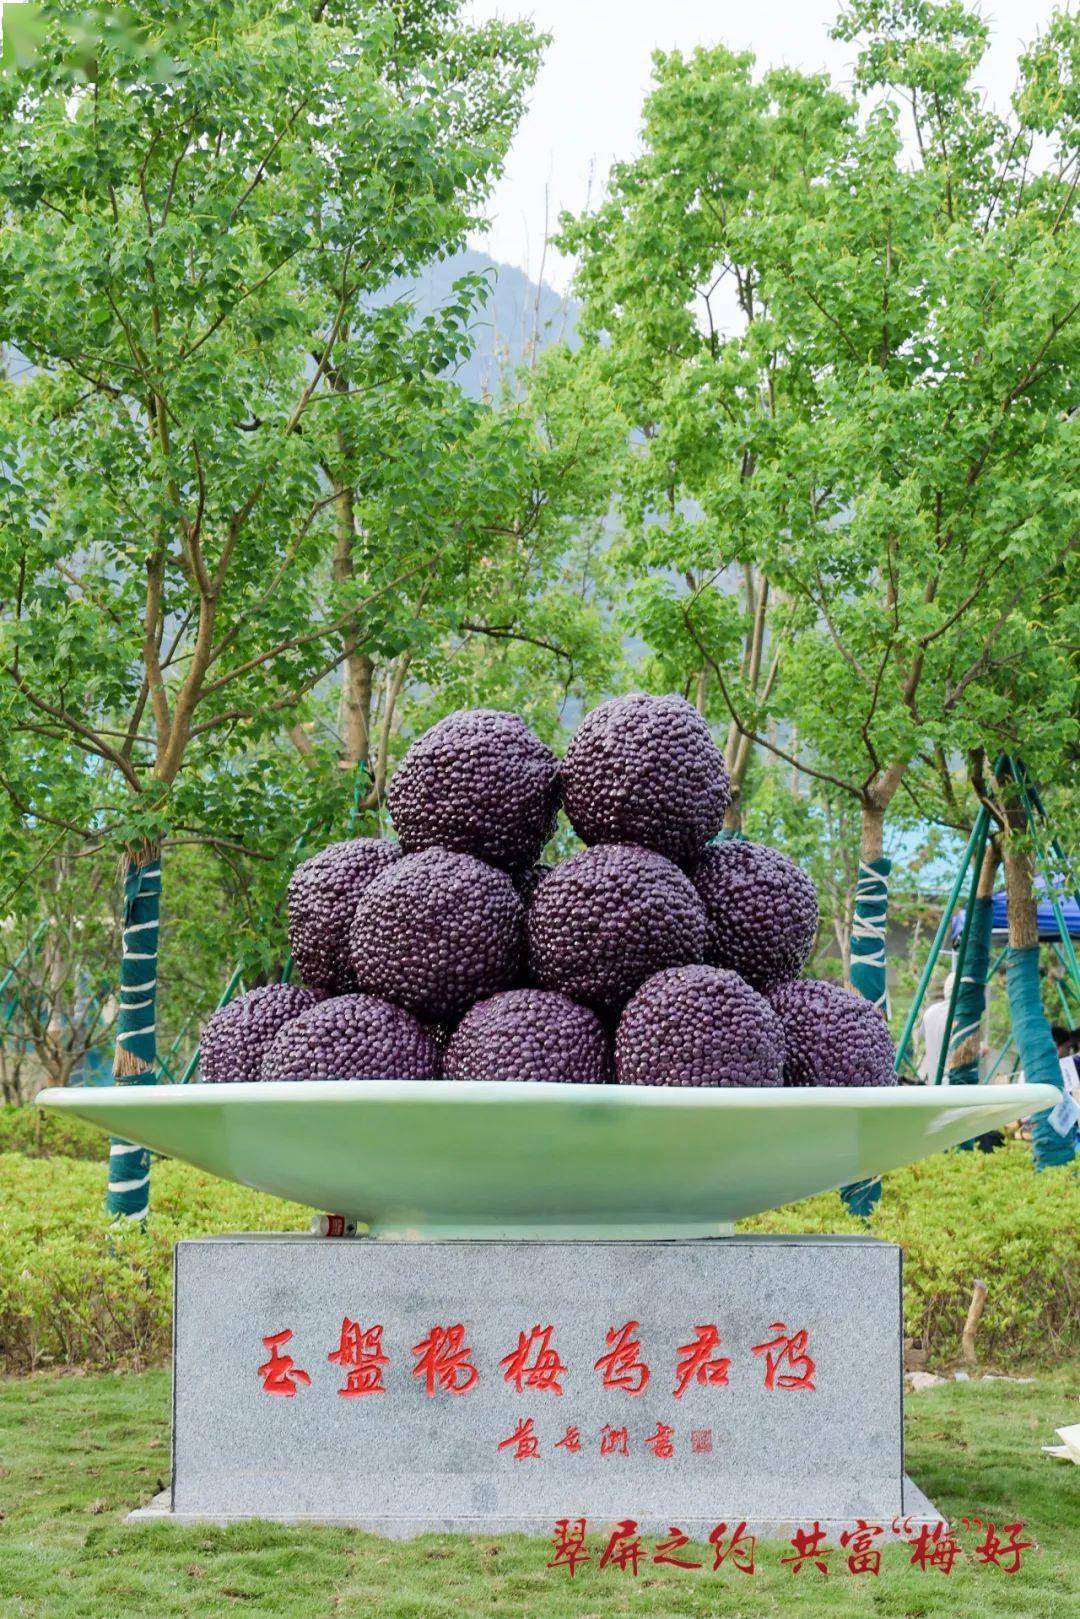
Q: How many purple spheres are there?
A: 11